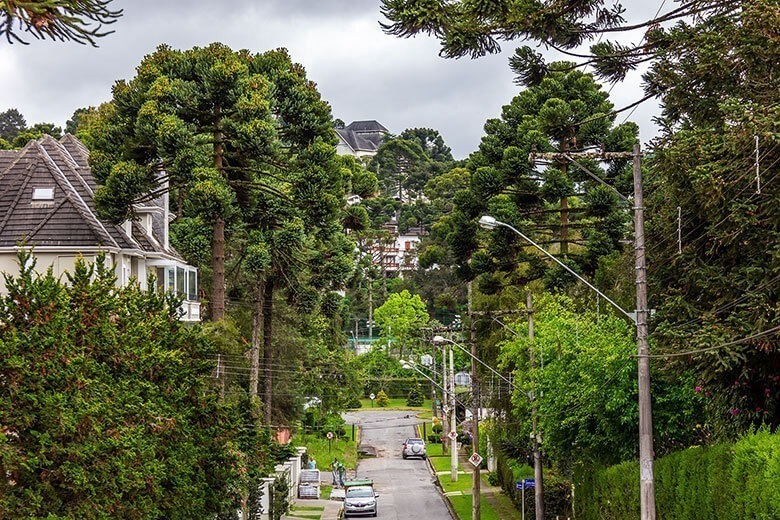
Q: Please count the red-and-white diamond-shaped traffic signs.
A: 3